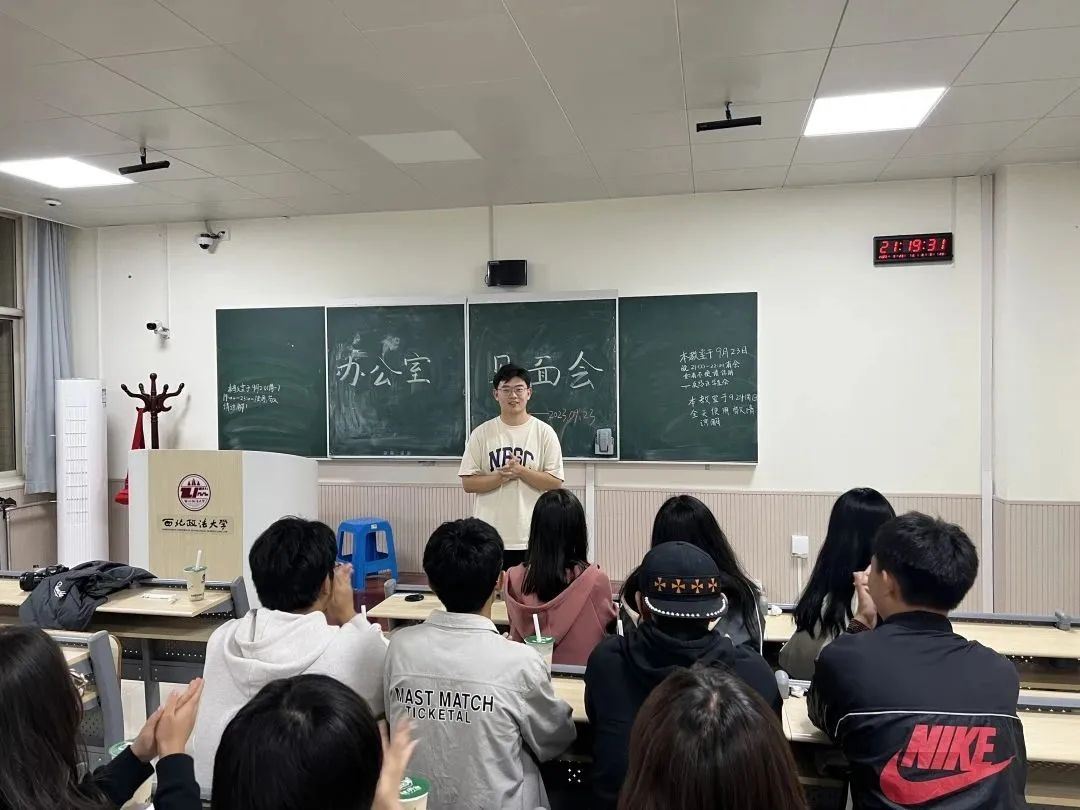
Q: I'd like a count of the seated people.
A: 10